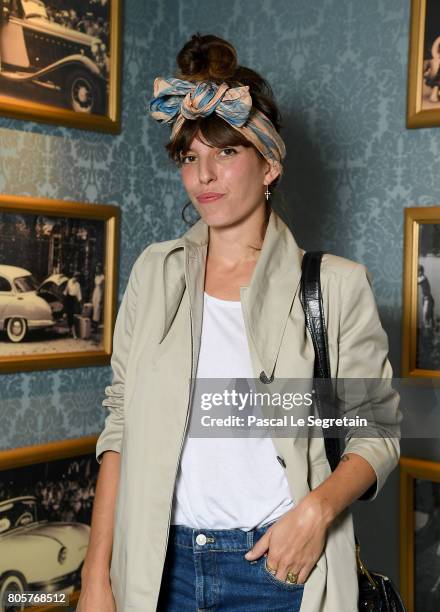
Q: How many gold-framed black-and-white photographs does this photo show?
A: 6